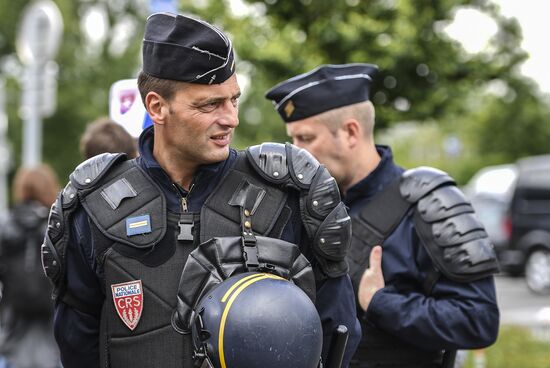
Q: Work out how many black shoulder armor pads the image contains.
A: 3